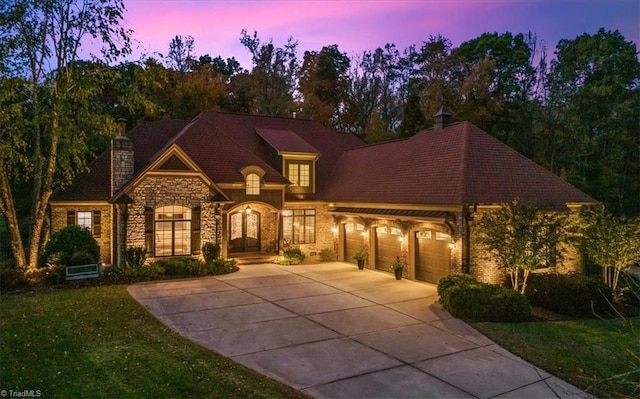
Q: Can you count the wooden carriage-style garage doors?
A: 3